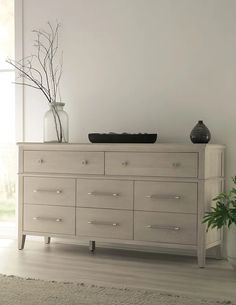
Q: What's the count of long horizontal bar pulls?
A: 6